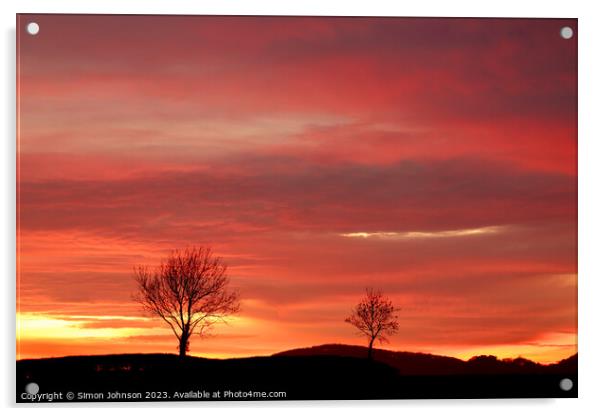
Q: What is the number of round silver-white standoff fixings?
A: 4